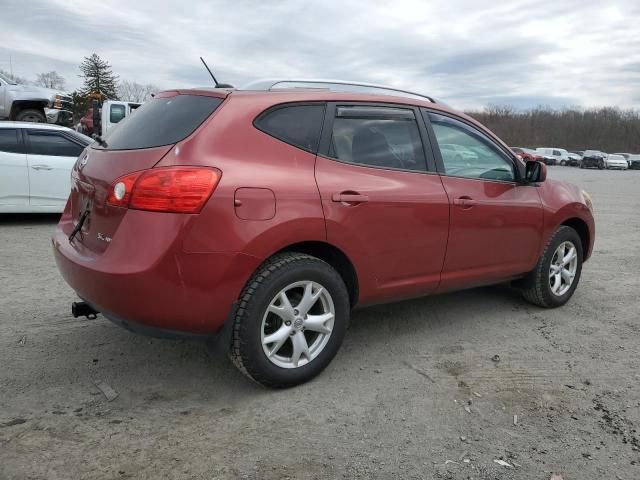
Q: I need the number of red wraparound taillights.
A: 1